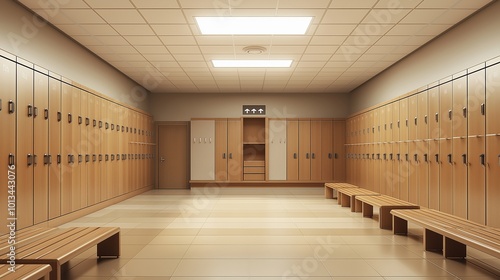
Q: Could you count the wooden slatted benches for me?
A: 6